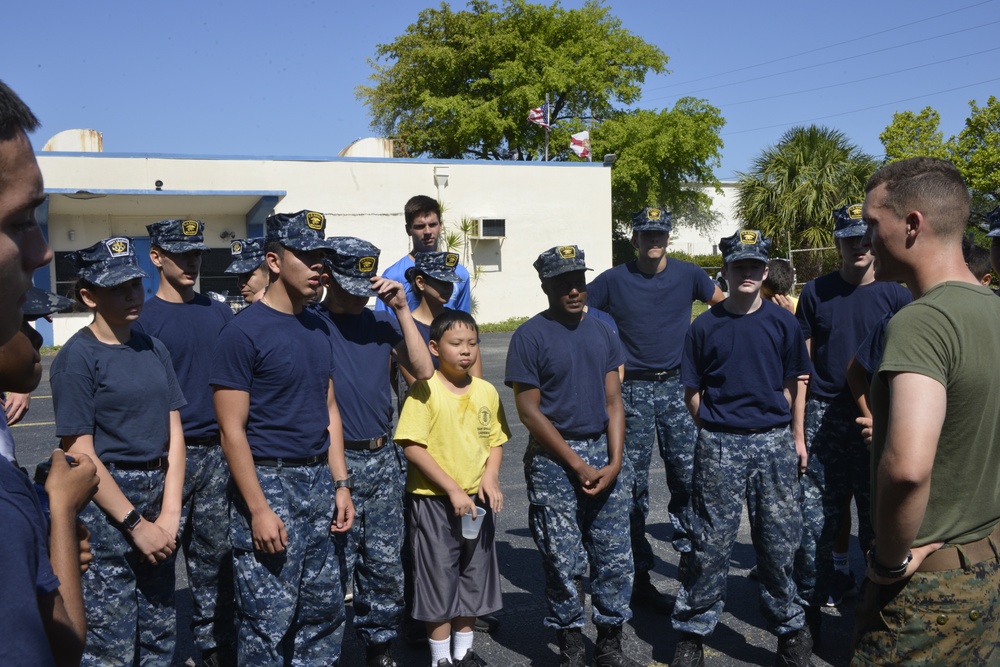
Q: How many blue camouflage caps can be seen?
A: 12